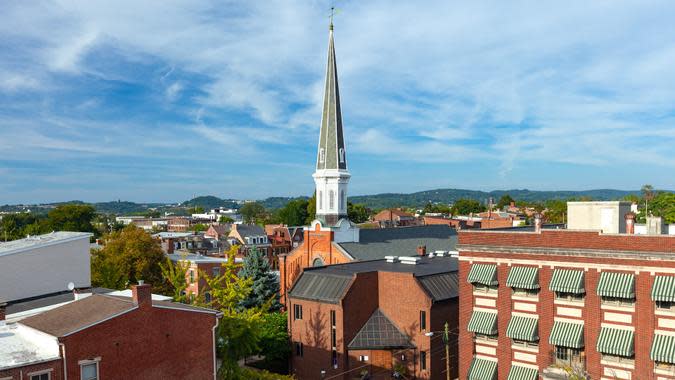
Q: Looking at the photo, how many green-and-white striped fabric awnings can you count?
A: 12